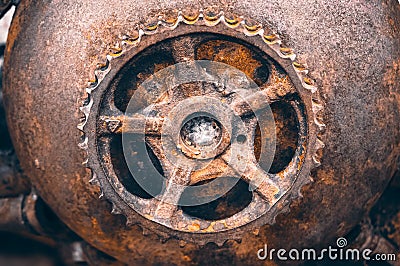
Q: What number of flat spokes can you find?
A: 5